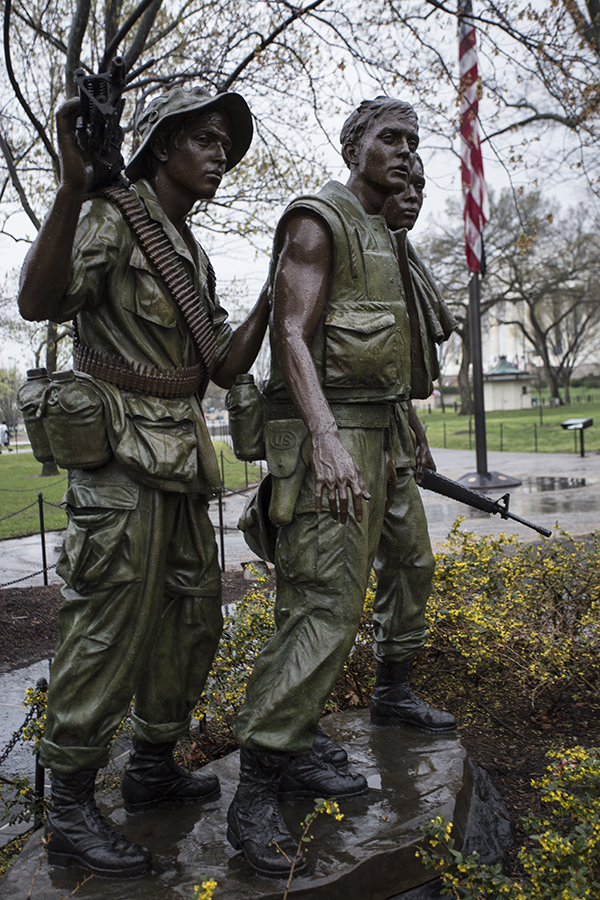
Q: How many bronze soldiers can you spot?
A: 3